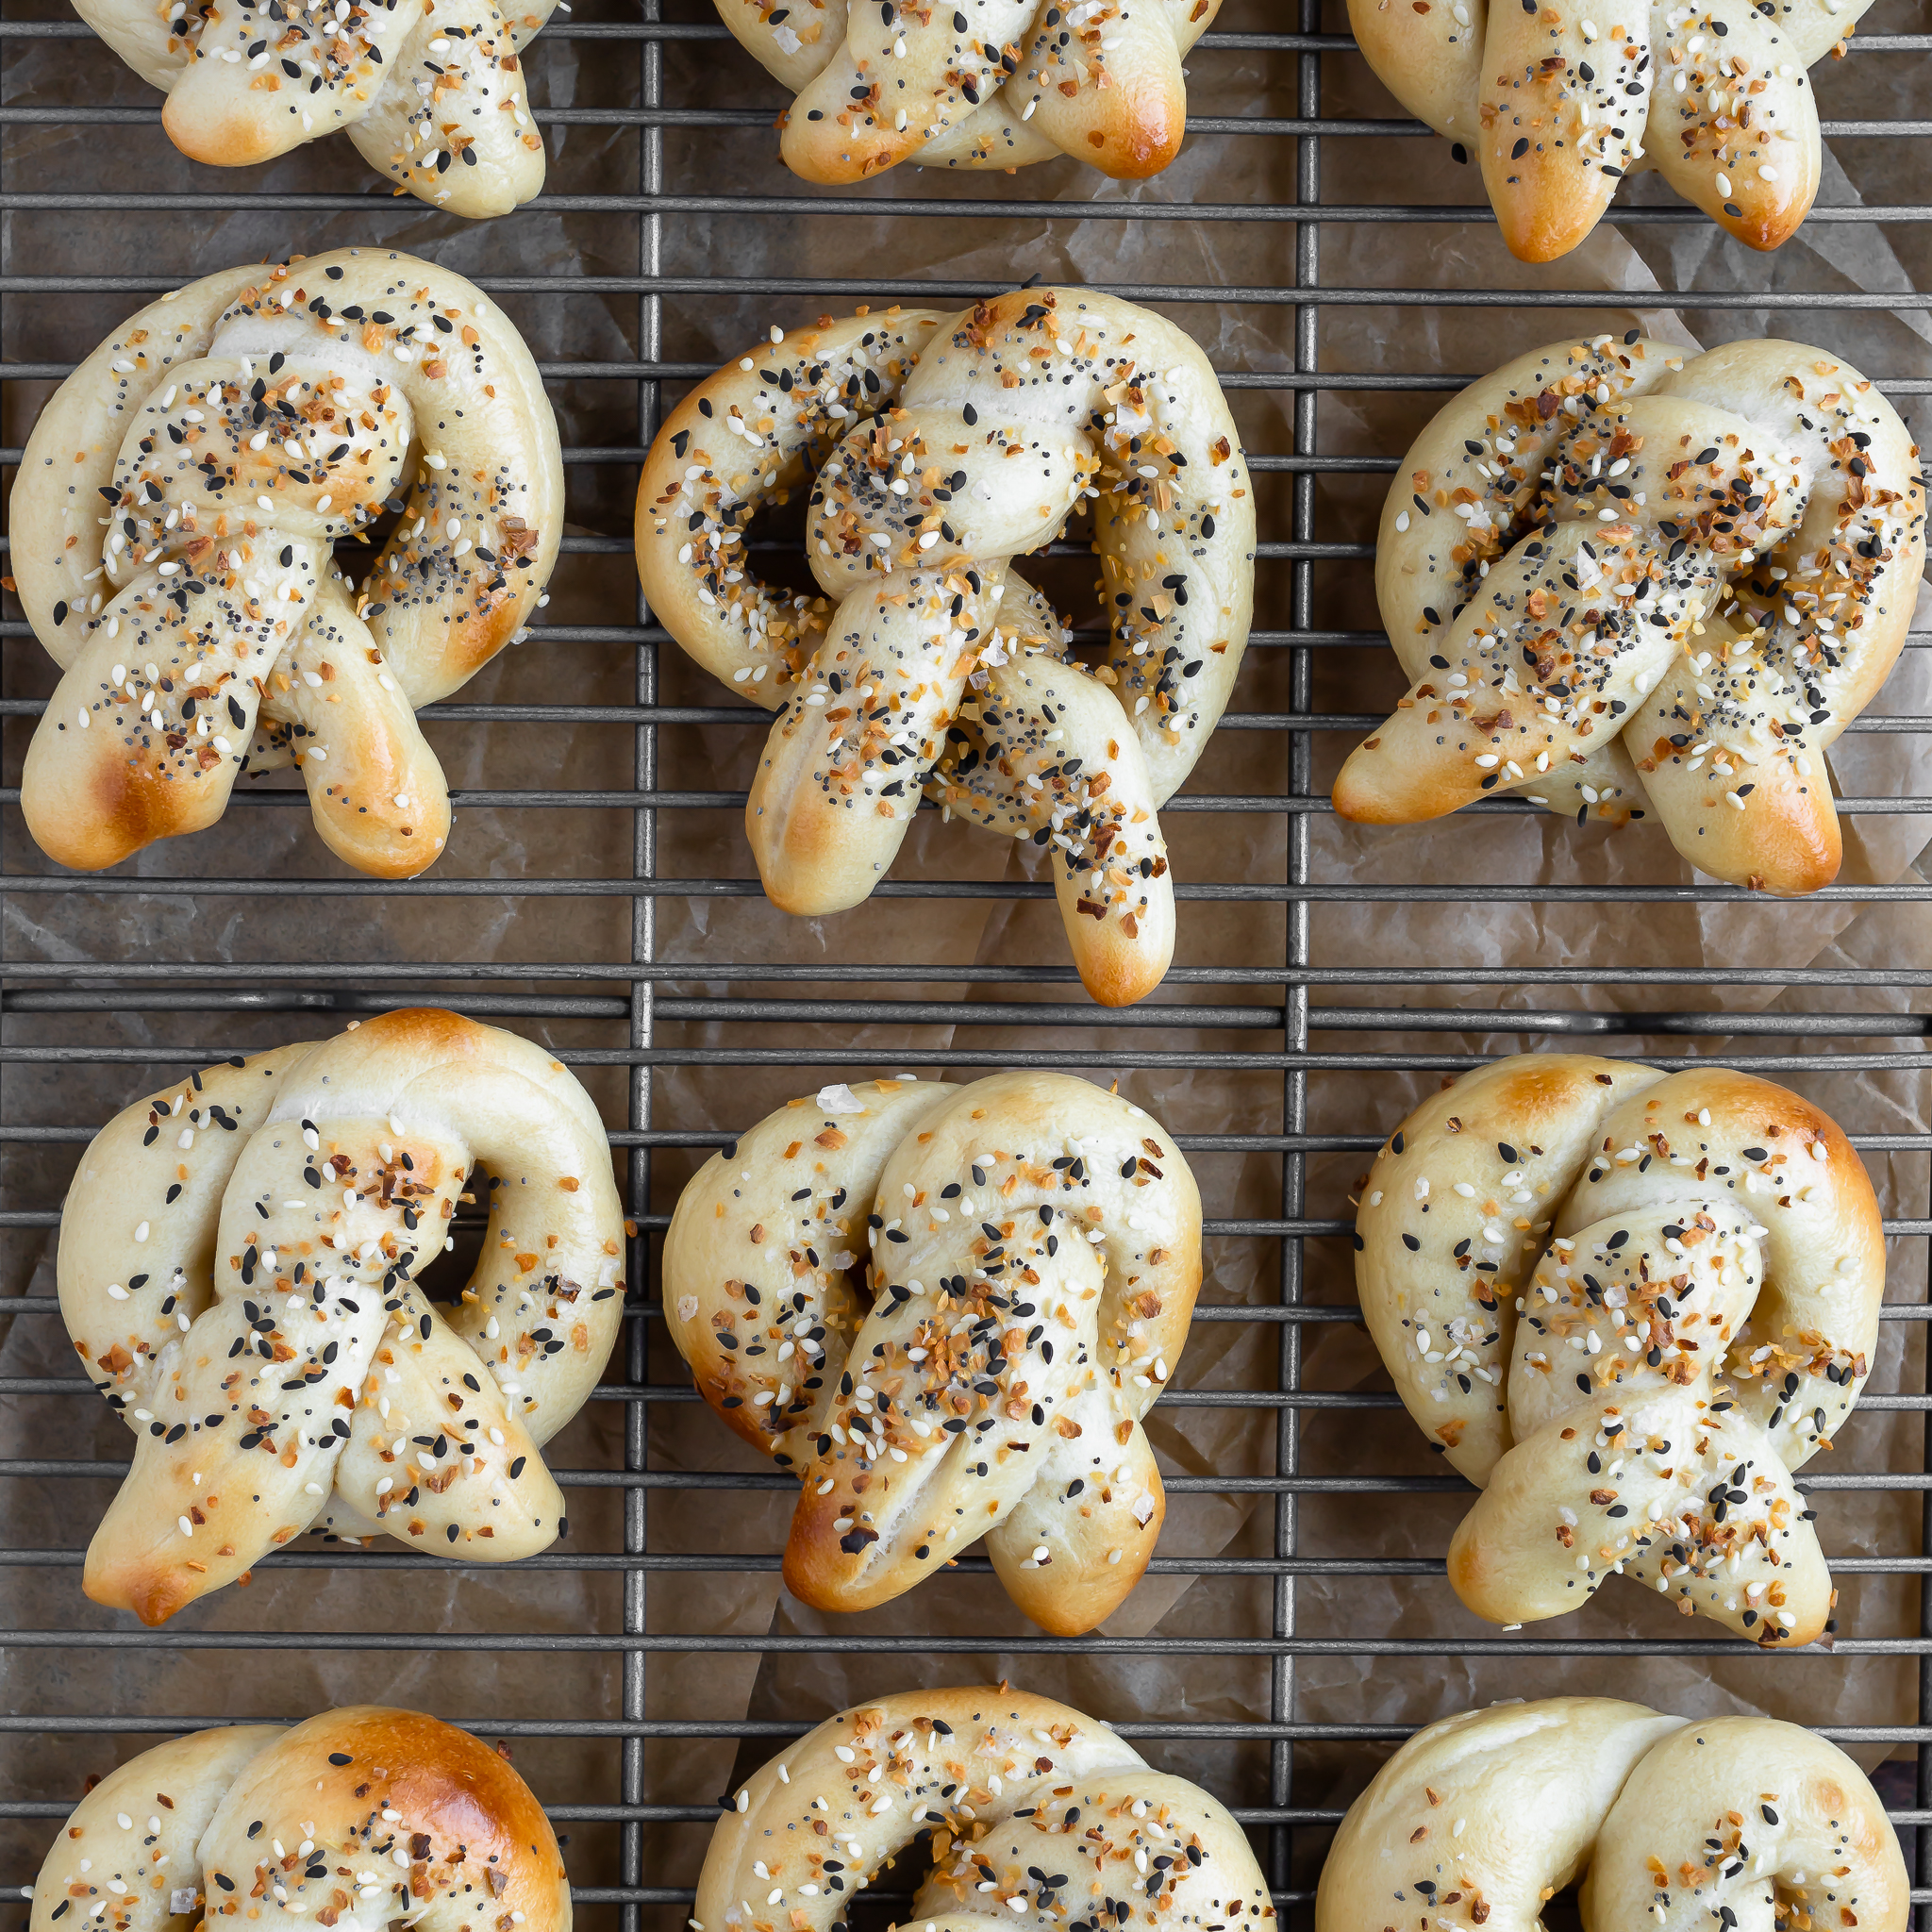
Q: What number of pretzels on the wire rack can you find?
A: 12